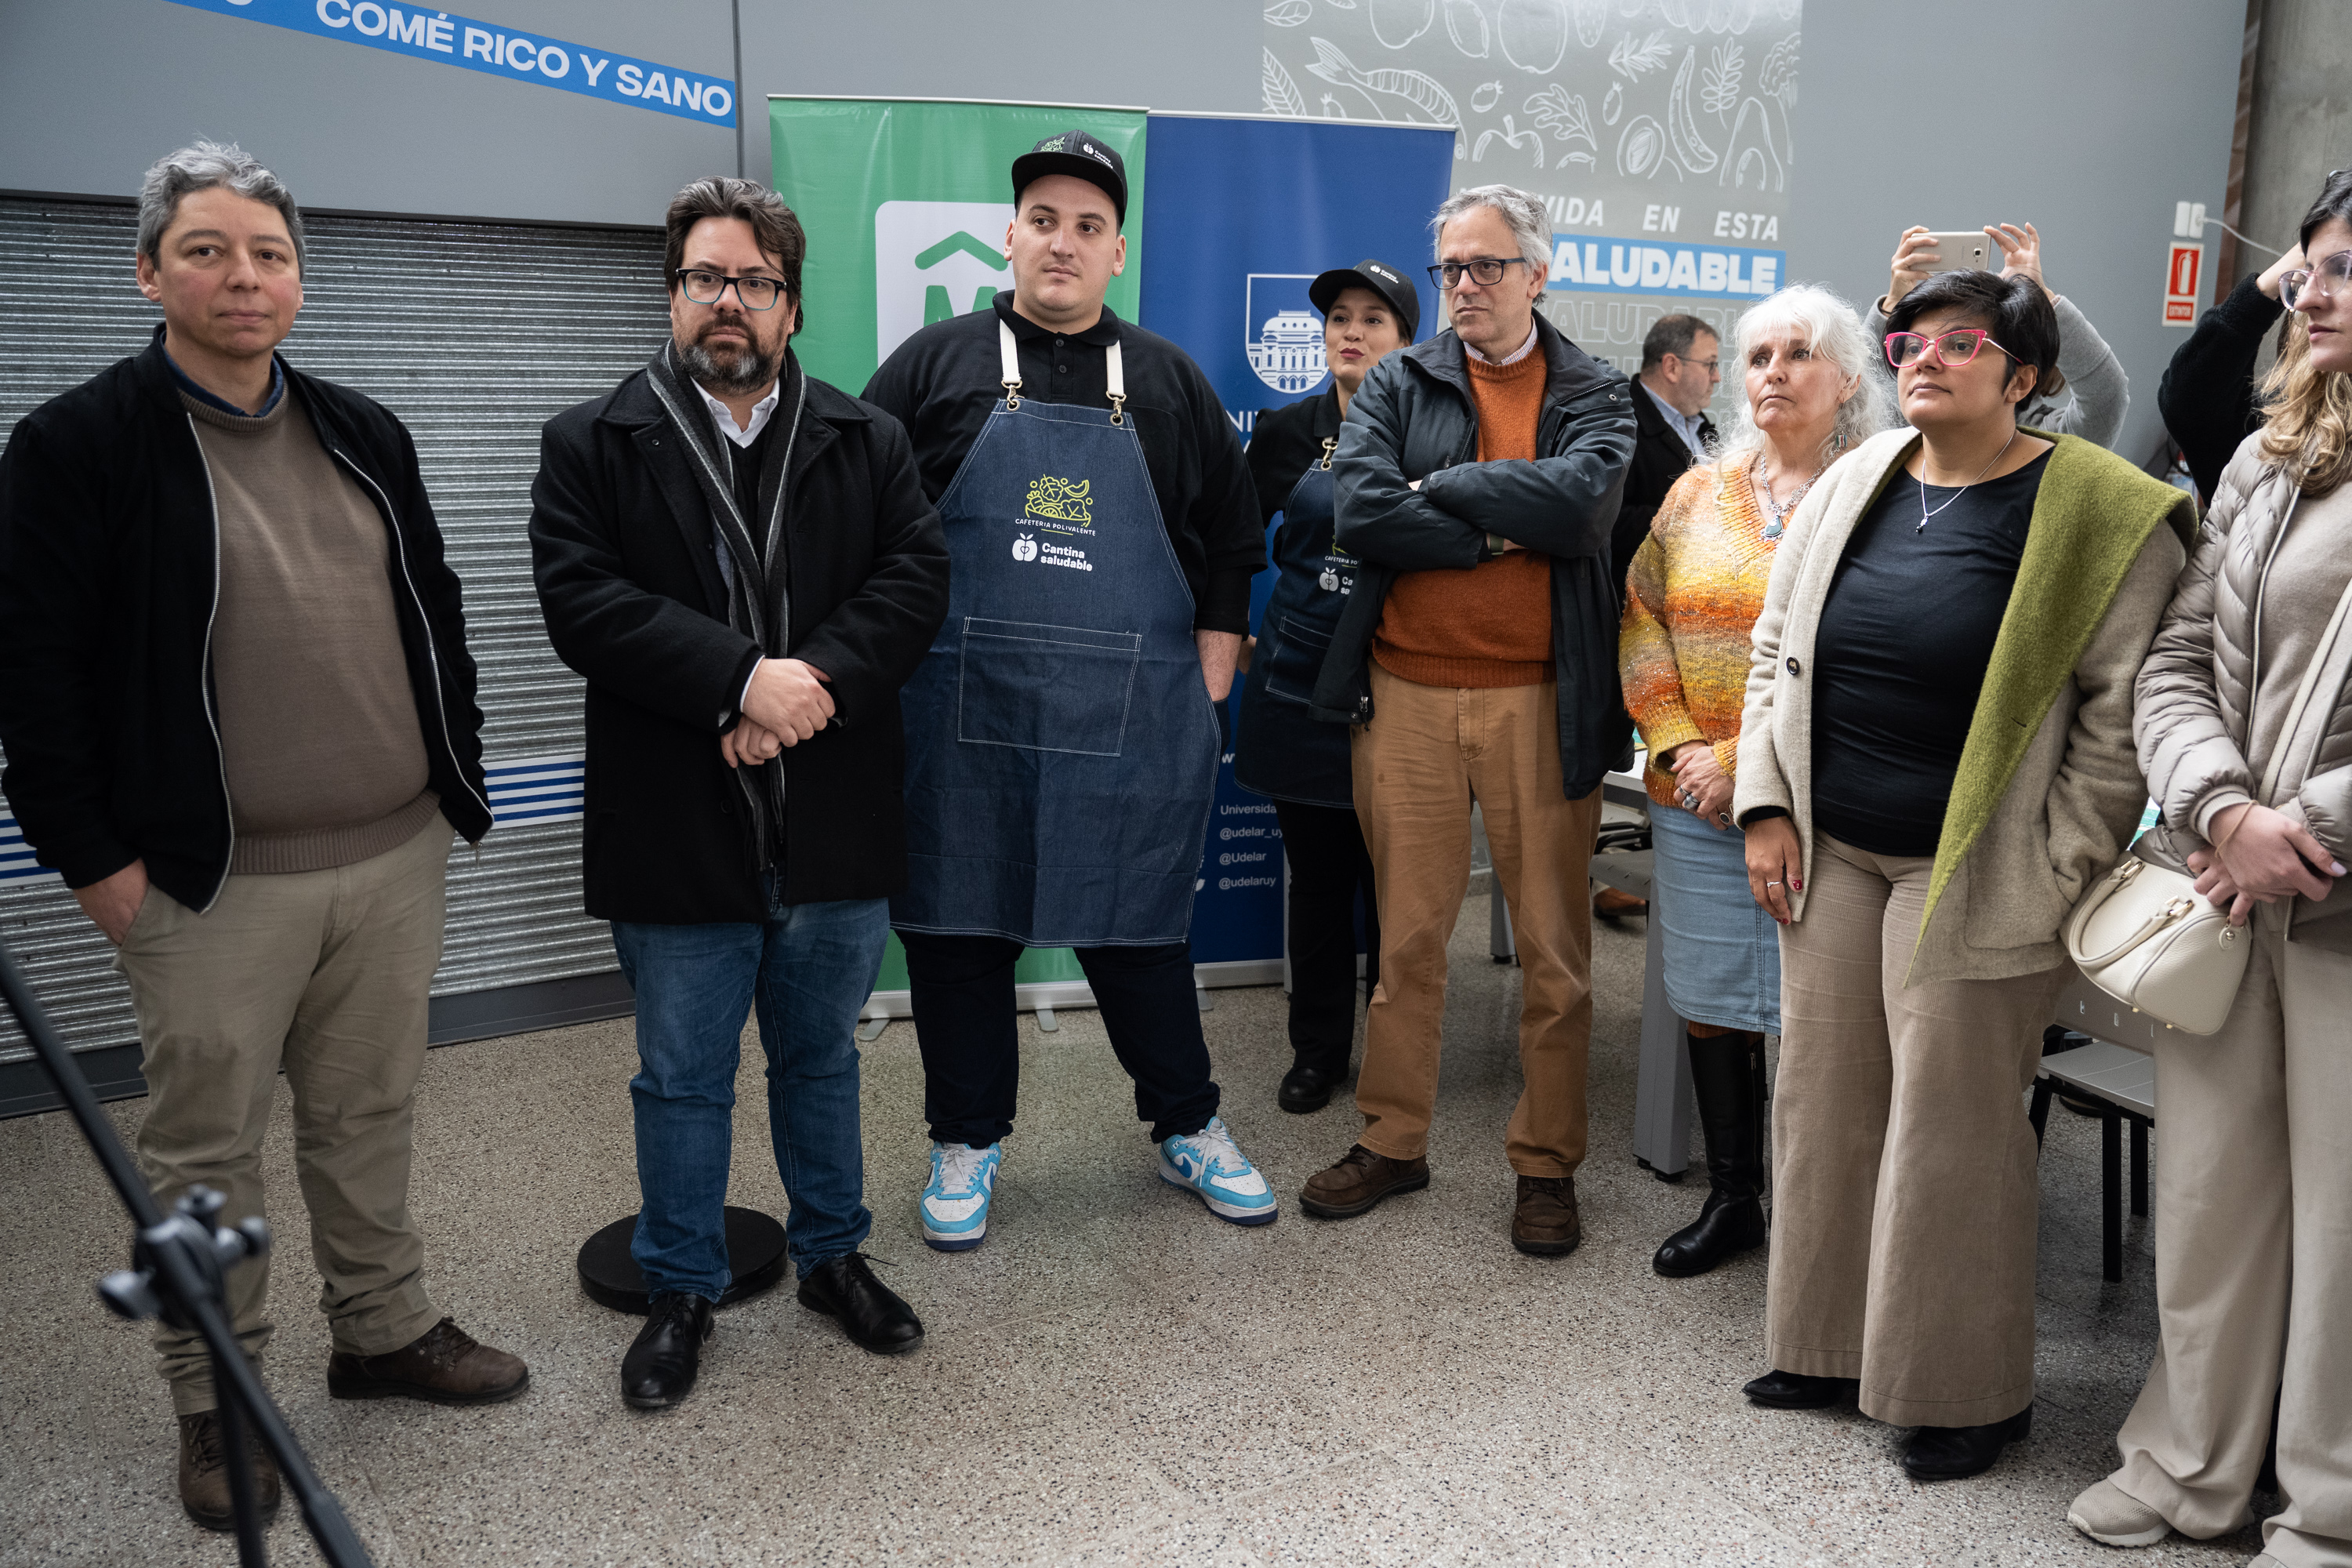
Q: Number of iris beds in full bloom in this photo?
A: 0